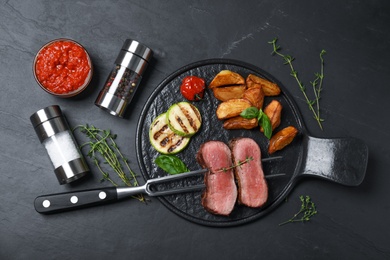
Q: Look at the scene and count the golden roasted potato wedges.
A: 8